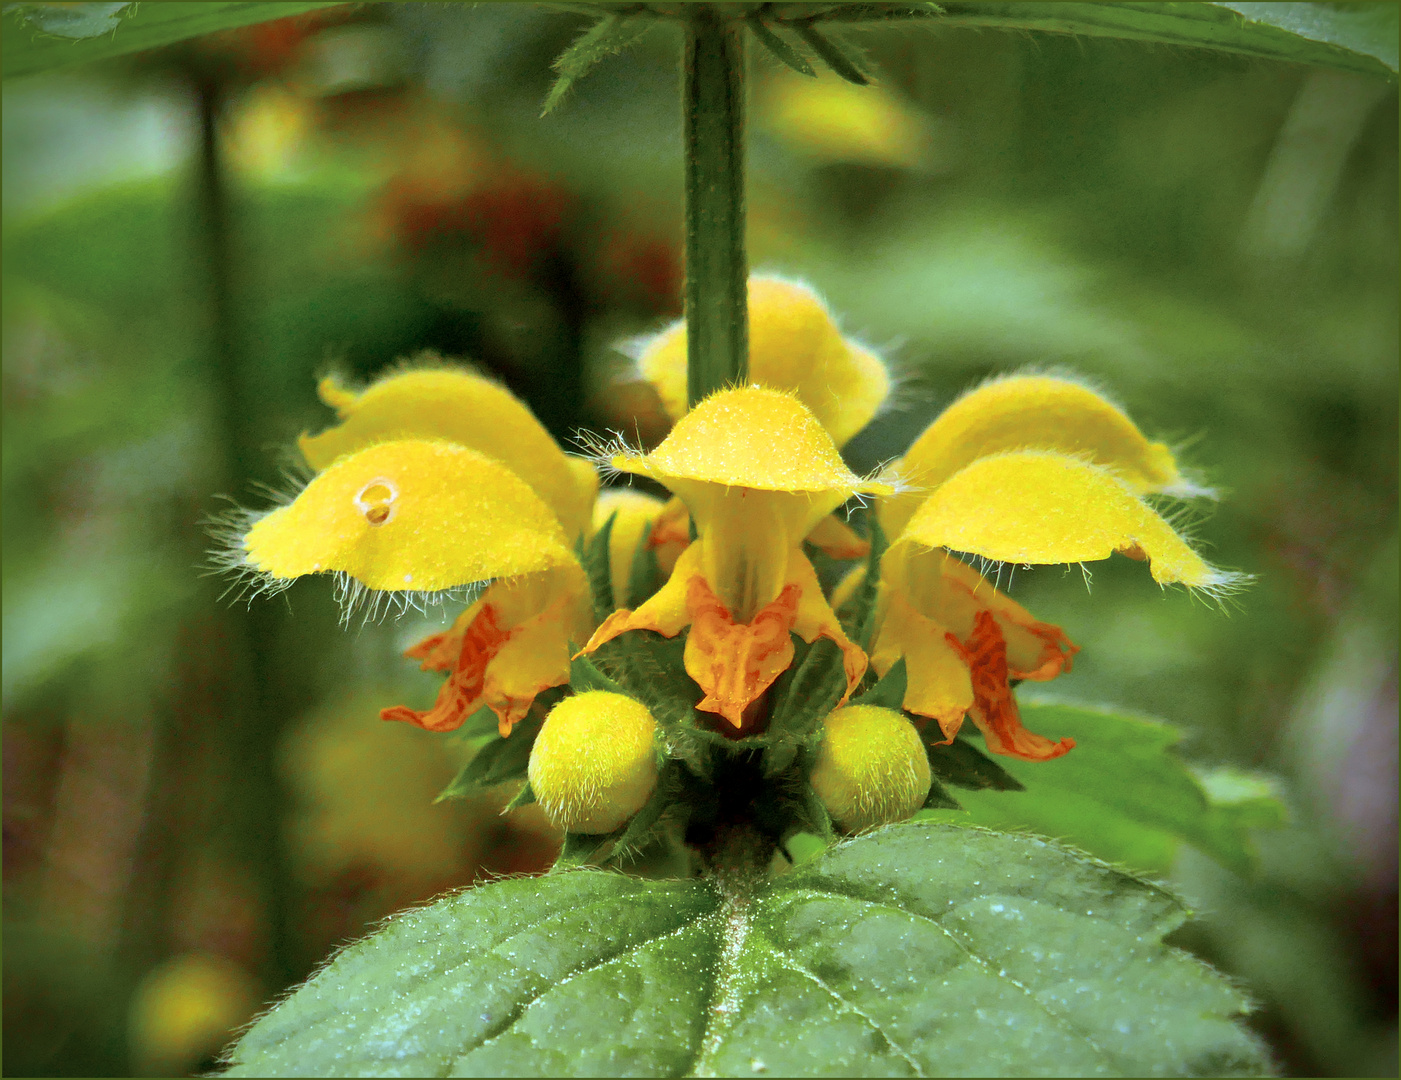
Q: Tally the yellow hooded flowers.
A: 6